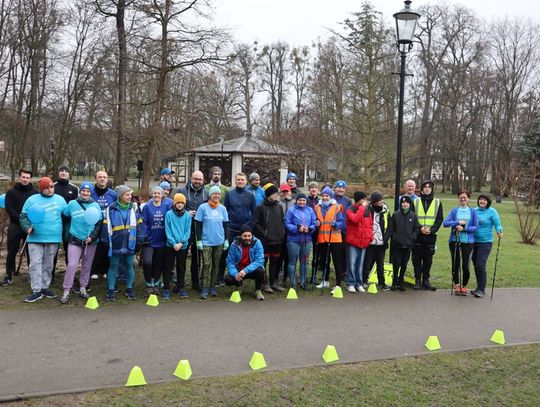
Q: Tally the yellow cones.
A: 12